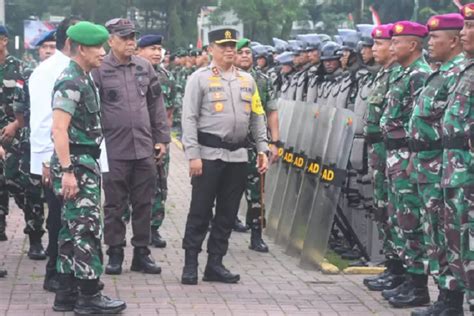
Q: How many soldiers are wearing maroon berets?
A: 4